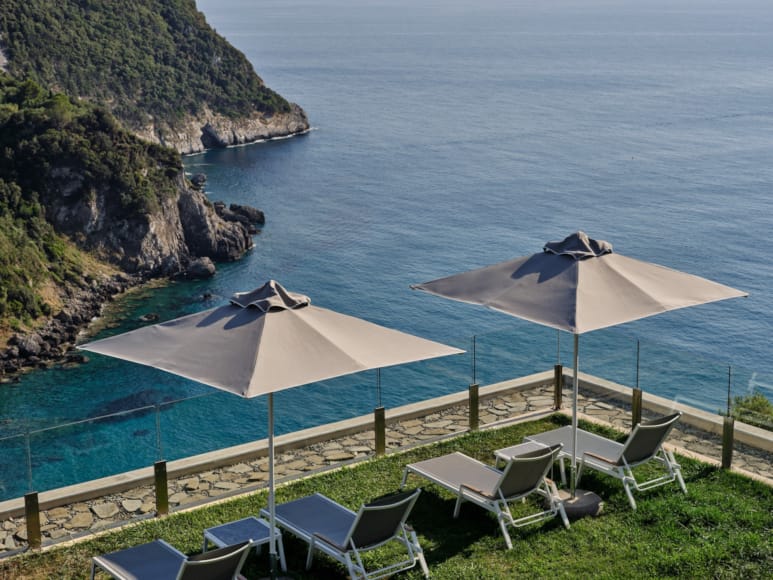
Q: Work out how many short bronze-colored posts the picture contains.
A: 7